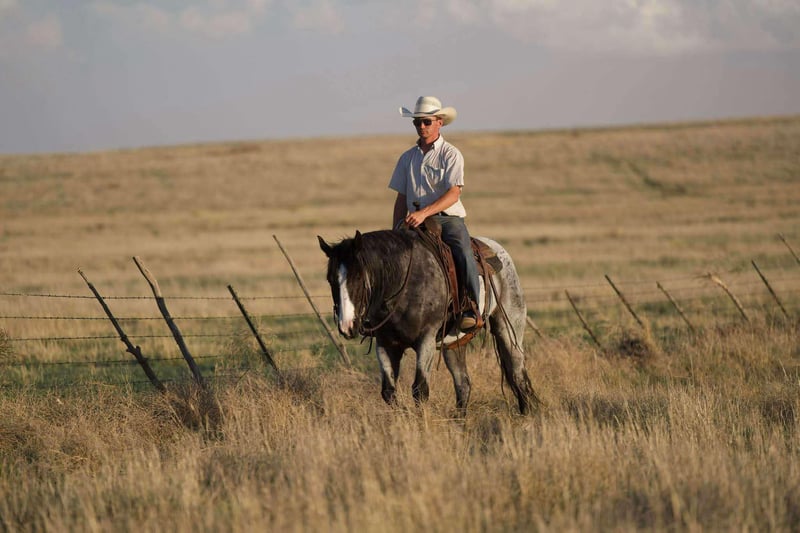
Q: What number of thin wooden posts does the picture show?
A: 11